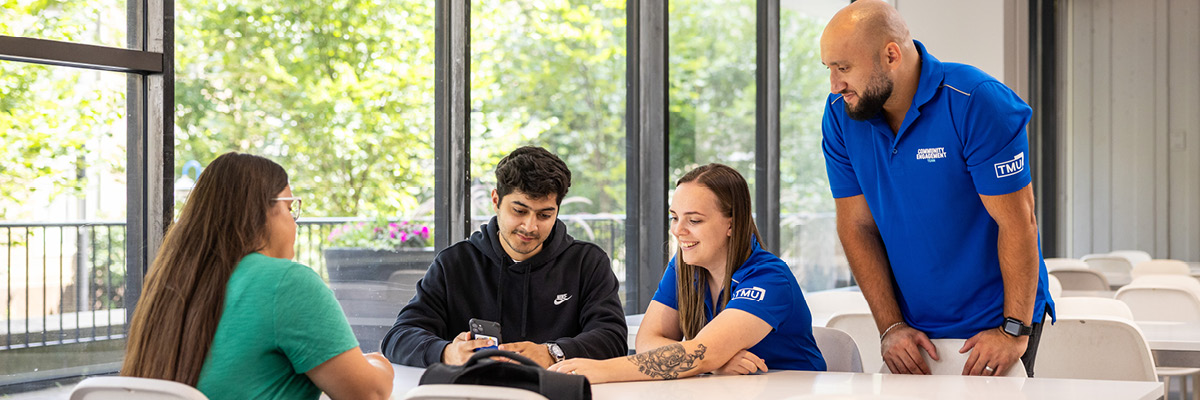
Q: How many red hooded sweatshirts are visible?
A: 0